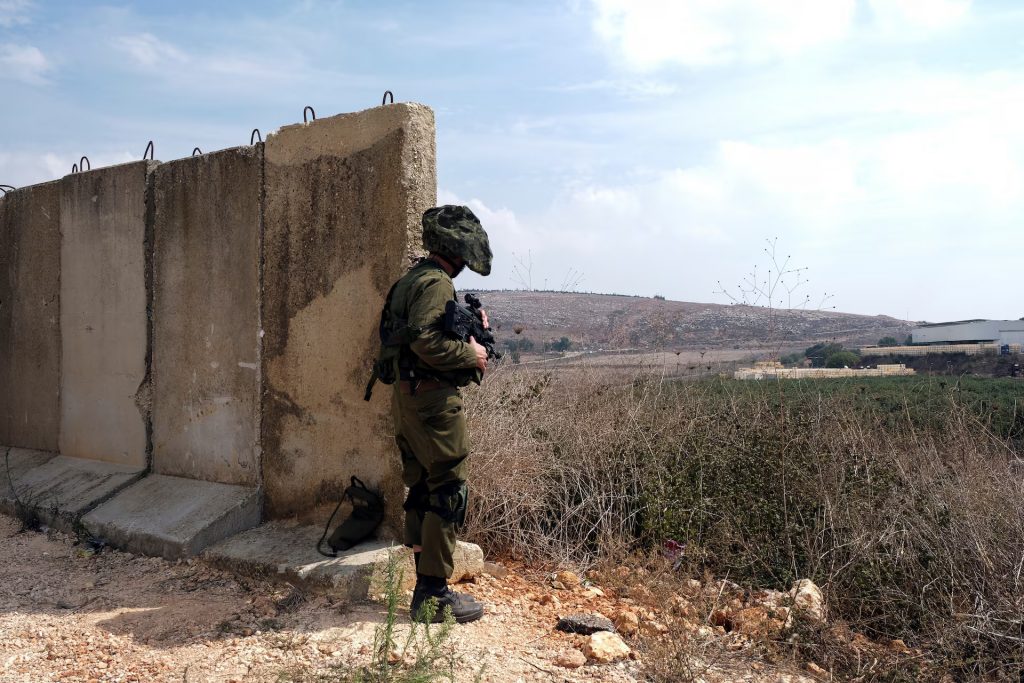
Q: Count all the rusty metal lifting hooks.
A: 8